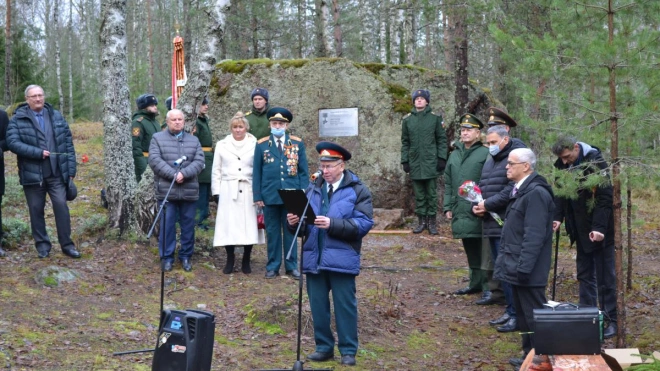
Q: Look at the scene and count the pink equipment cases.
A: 0